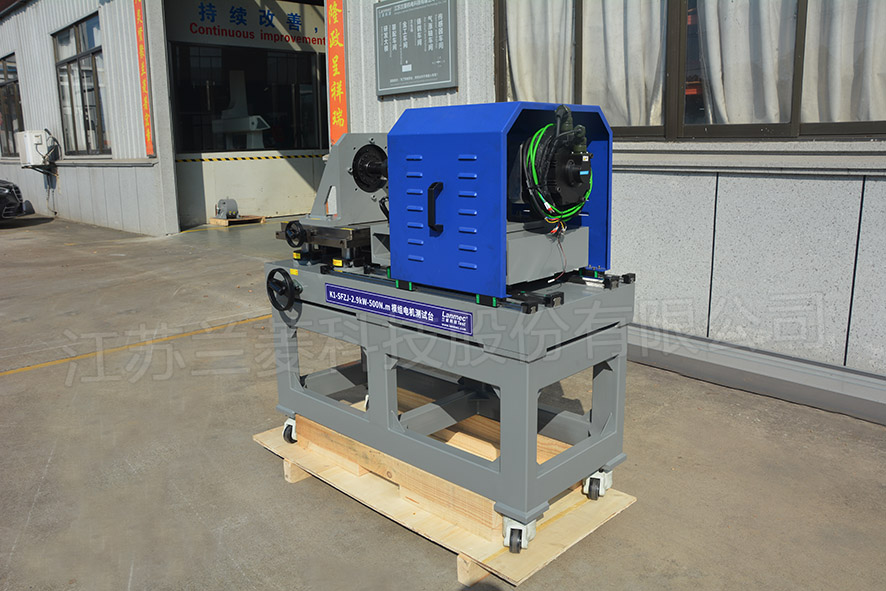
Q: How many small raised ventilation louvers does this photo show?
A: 14